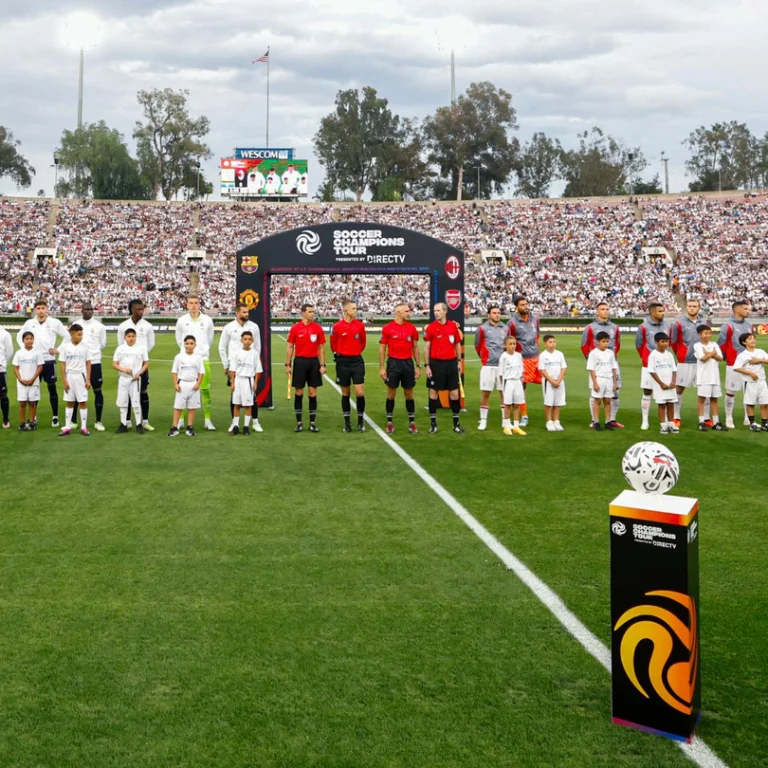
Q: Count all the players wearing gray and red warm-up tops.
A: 6